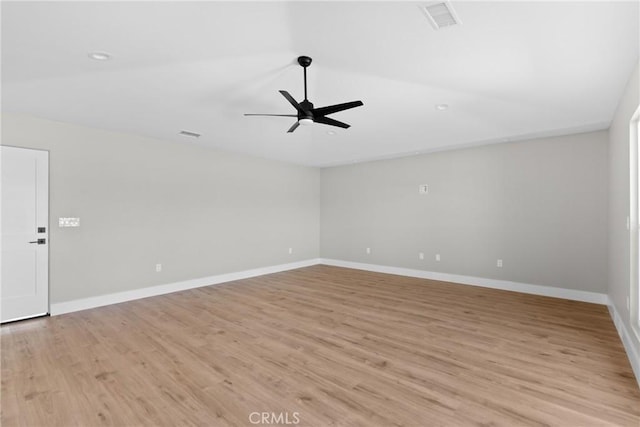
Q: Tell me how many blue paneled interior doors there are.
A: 0